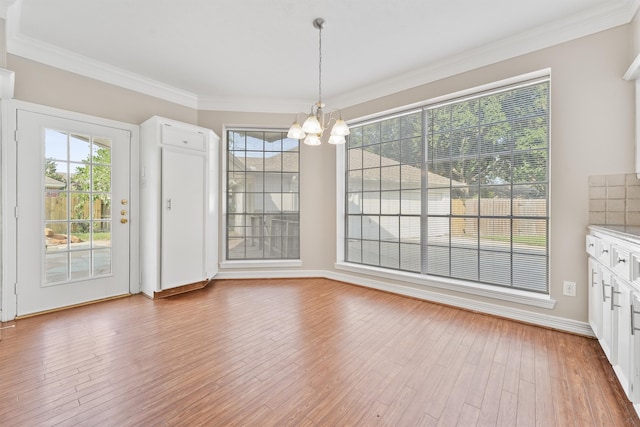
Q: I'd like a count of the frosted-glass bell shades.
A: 5